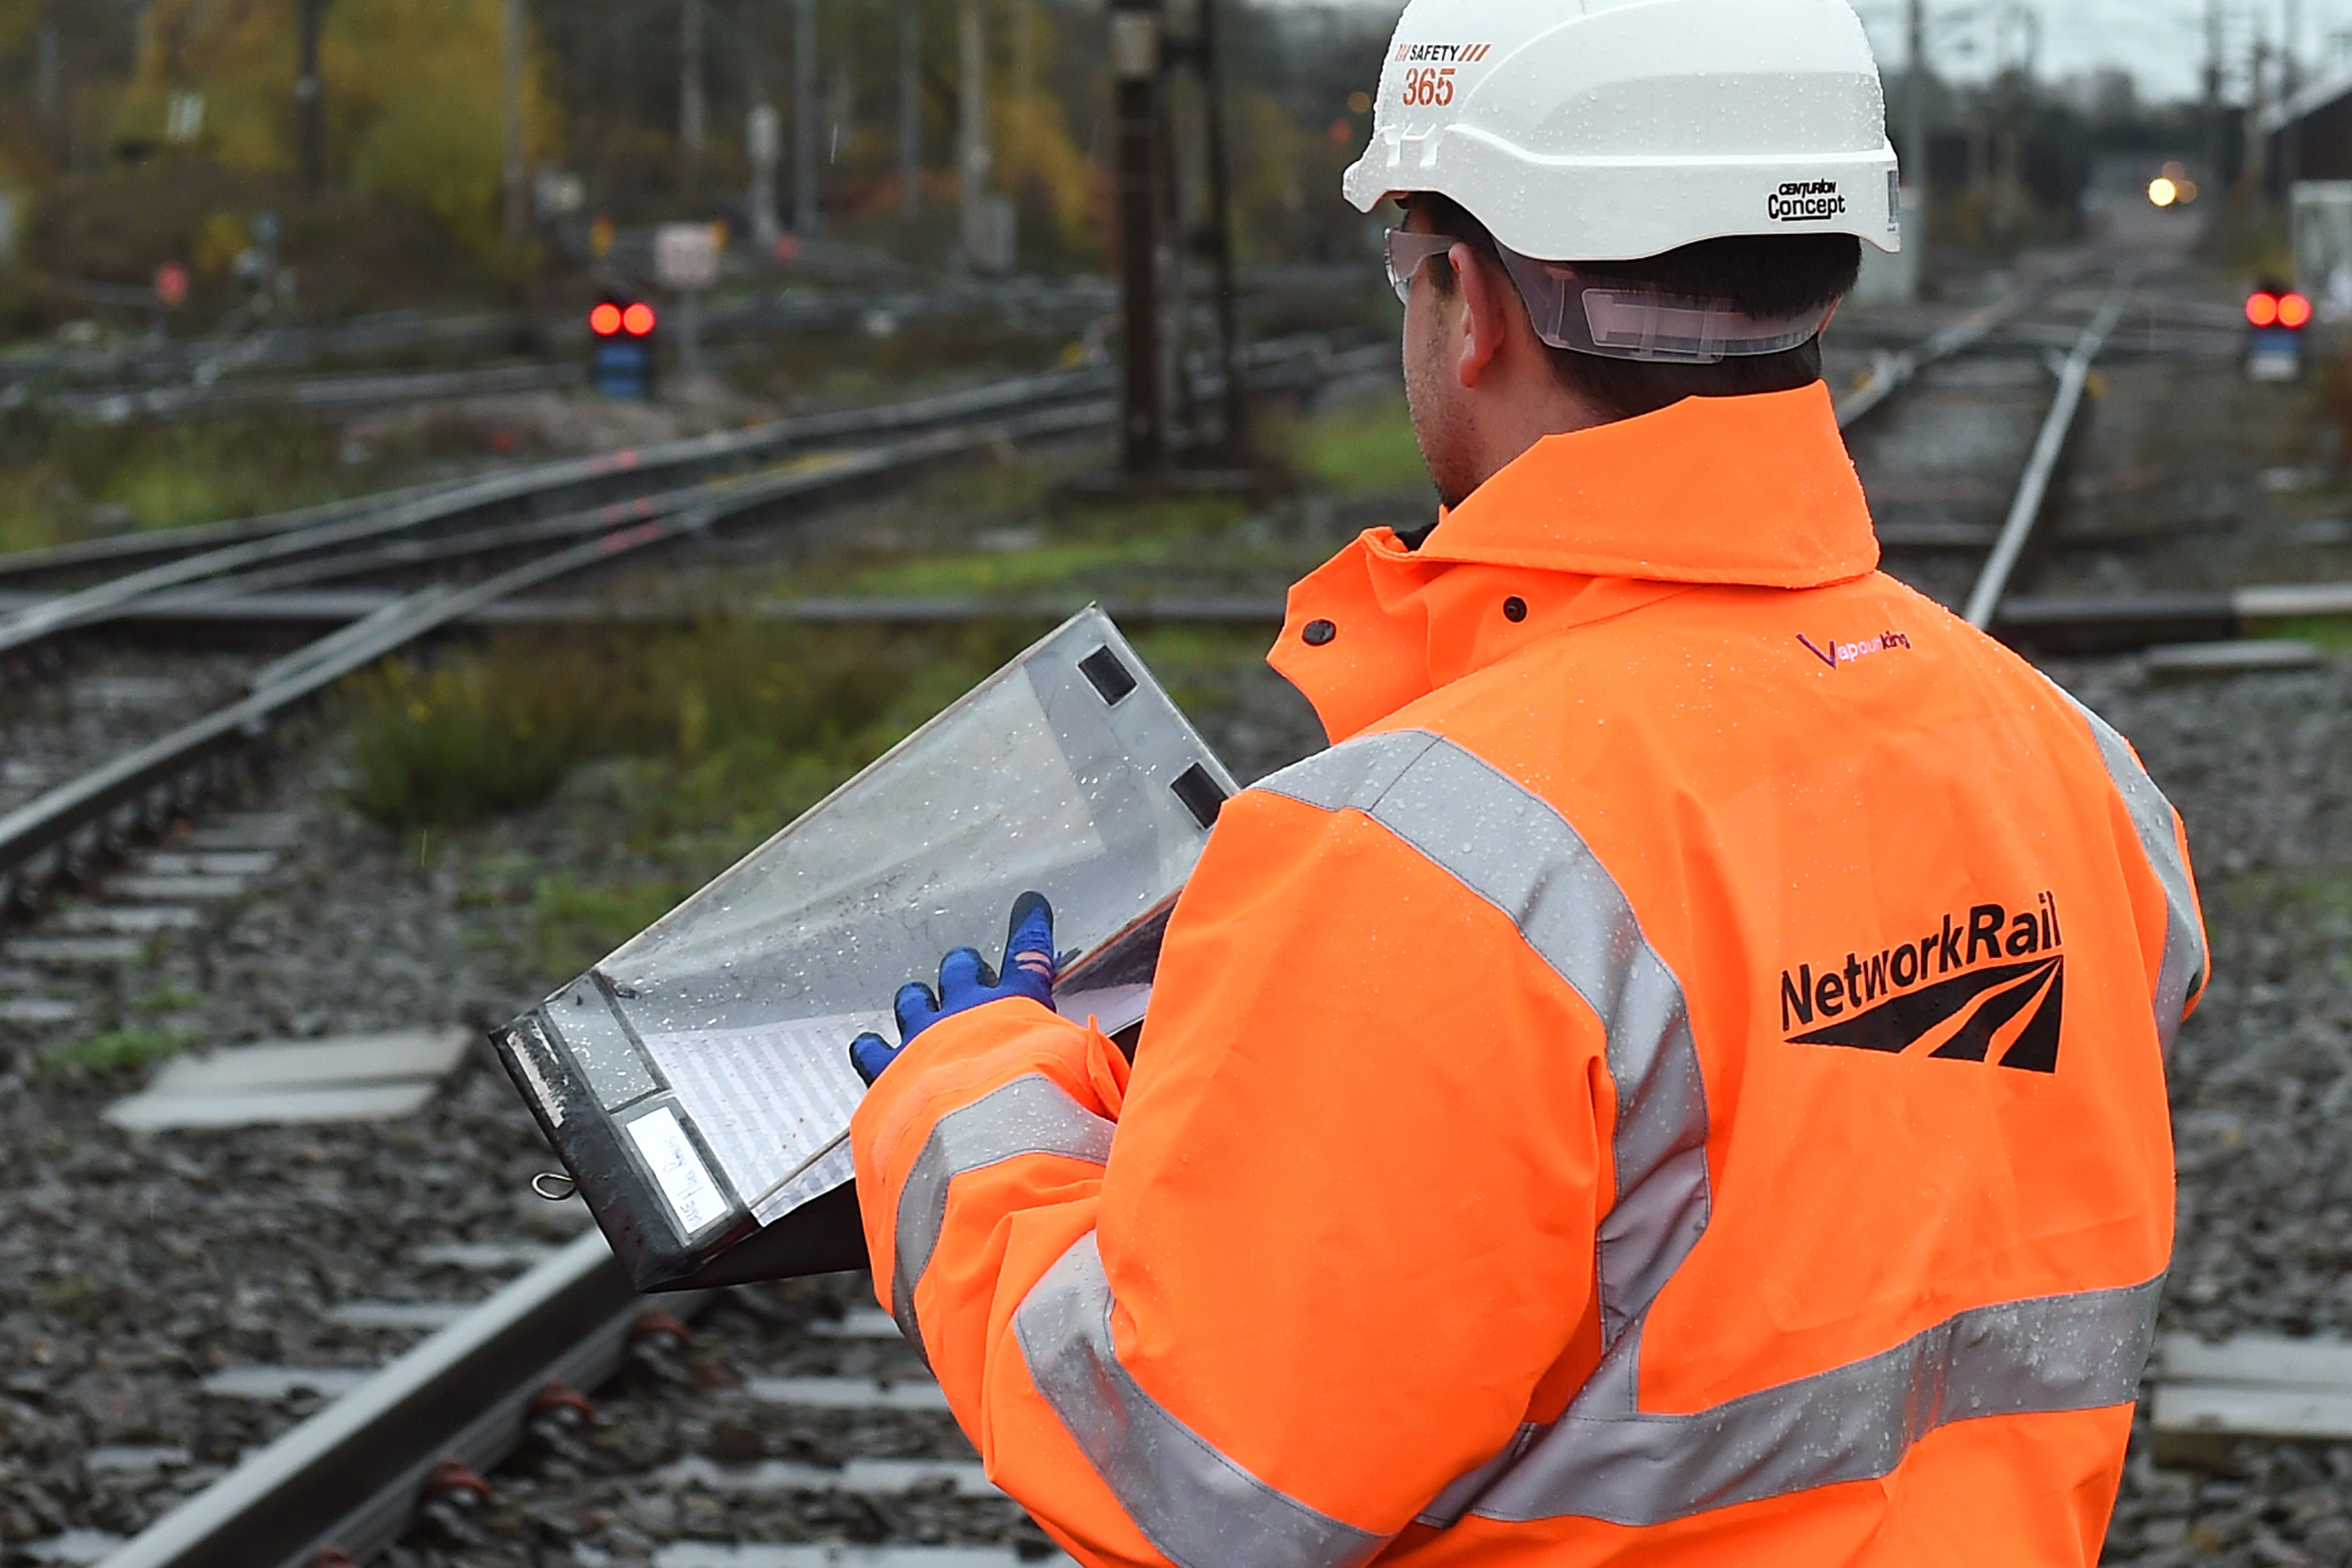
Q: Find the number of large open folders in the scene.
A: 1